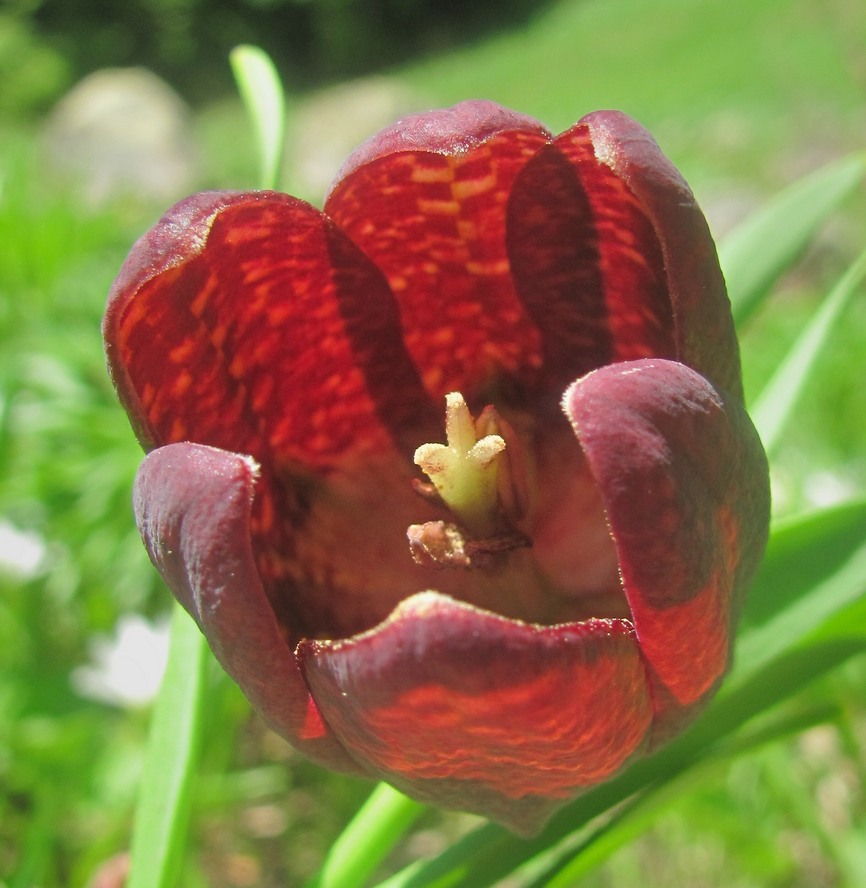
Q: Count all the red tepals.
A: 6